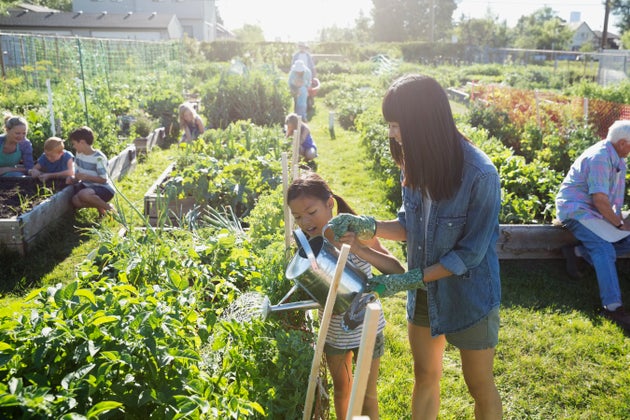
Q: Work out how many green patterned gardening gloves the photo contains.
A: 2